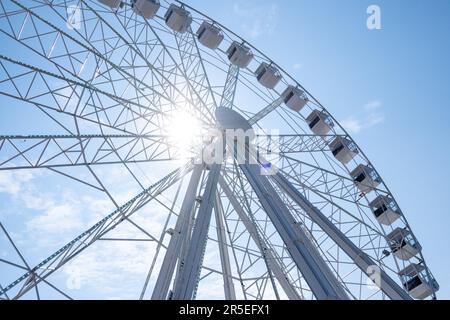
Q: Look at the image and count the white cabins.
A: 13